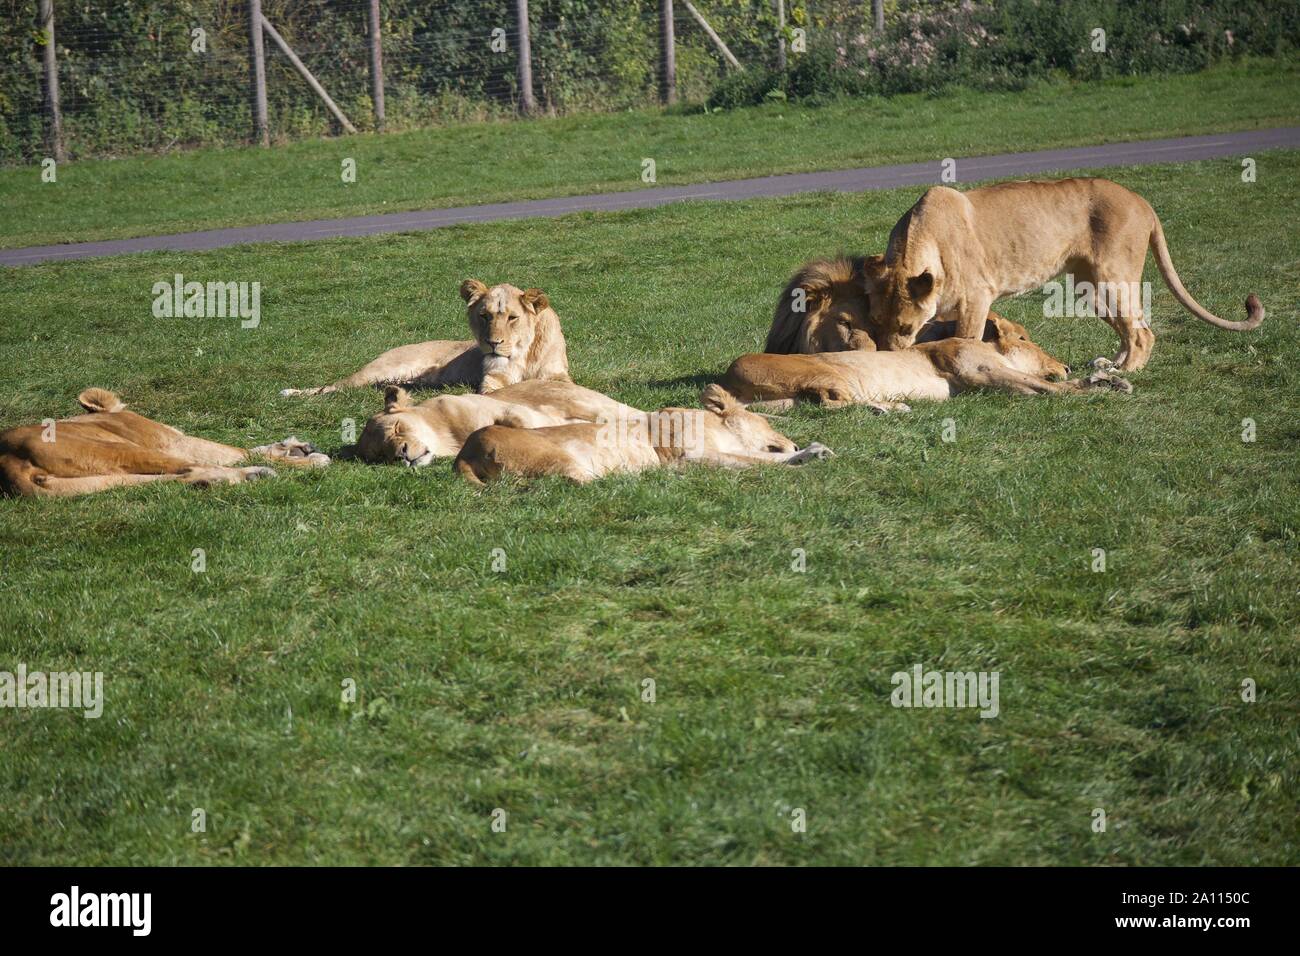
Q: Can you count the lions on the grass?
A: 7